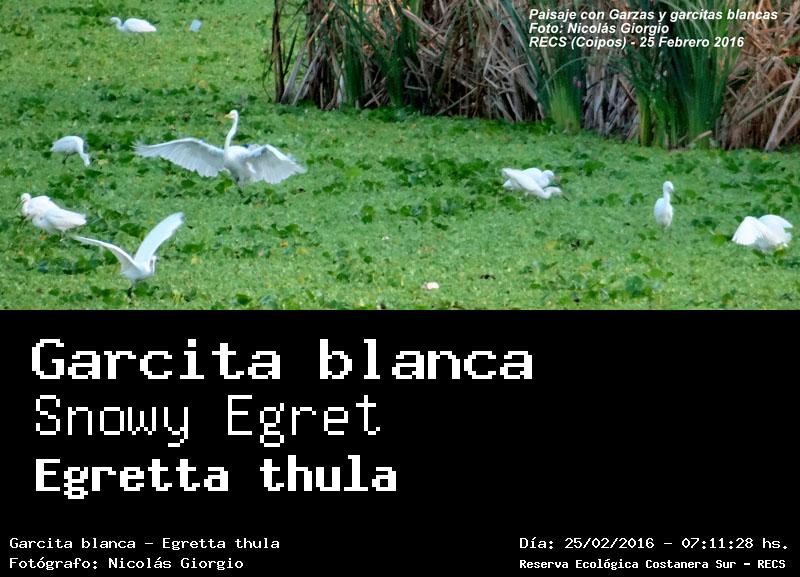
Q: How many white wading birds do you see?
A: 10